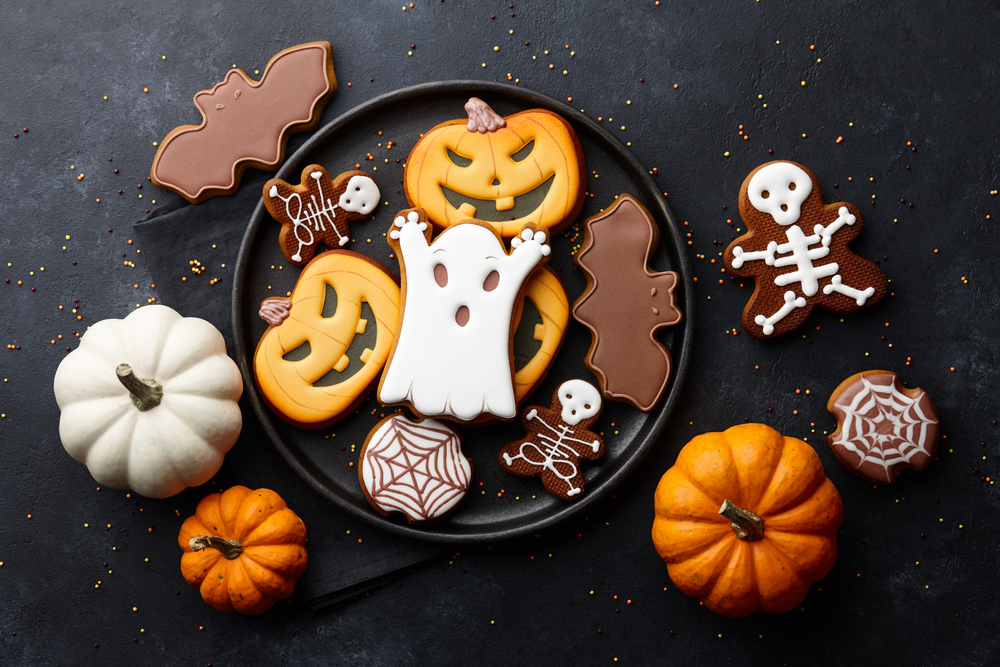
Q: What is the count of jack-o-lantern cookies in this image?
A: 3